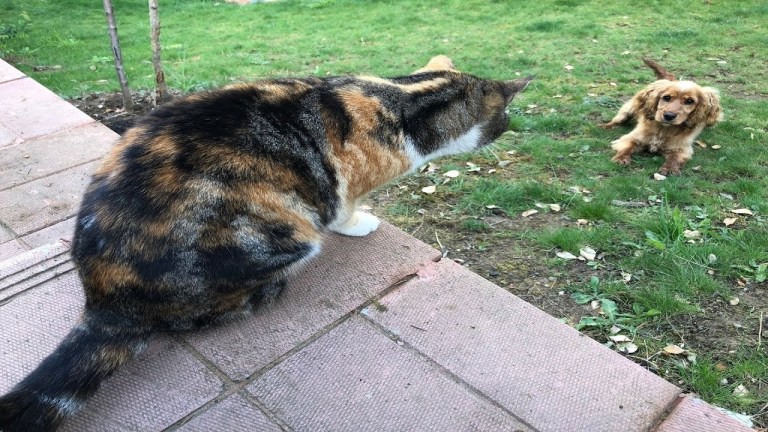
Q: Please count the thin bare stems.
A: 2